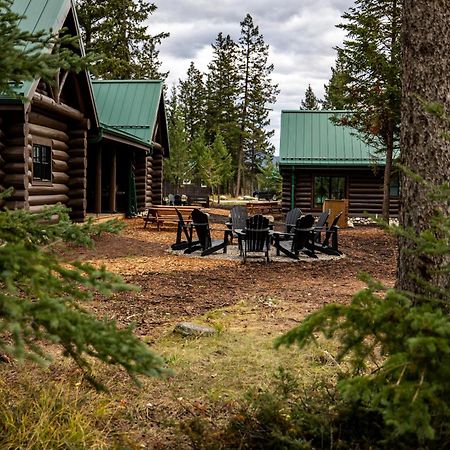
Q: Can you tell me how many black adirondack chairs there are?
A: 8